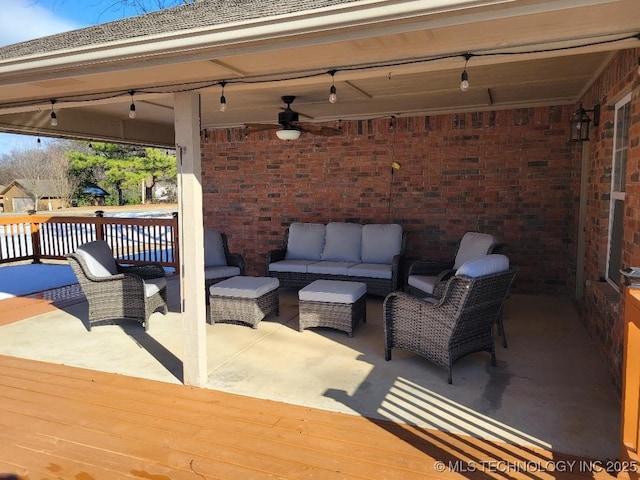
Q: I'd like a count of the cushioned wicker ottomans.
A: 2